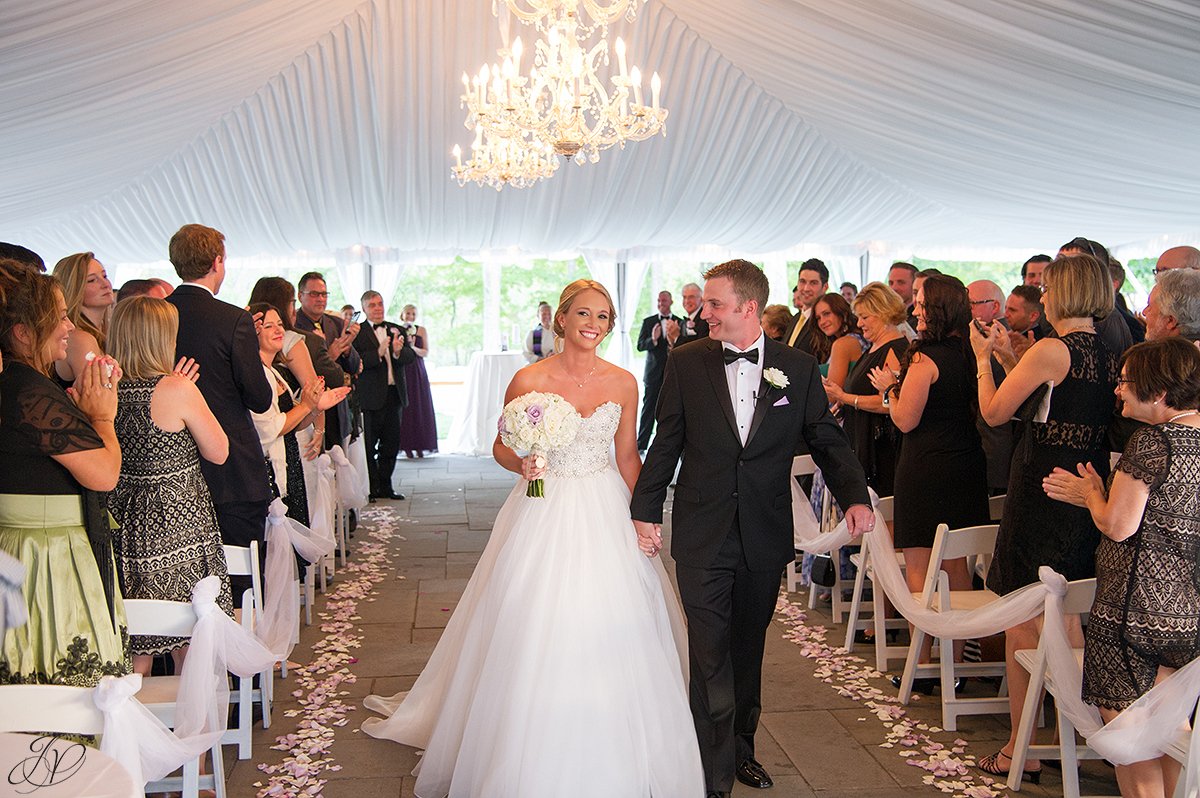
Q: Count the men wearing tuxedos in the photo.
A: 4